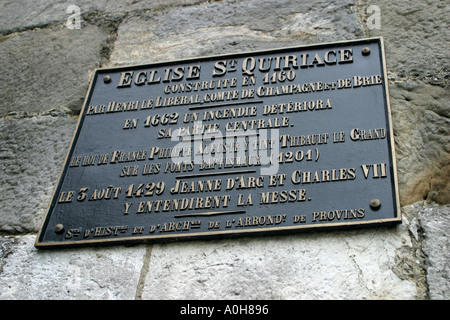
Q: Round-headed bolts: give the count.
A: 4